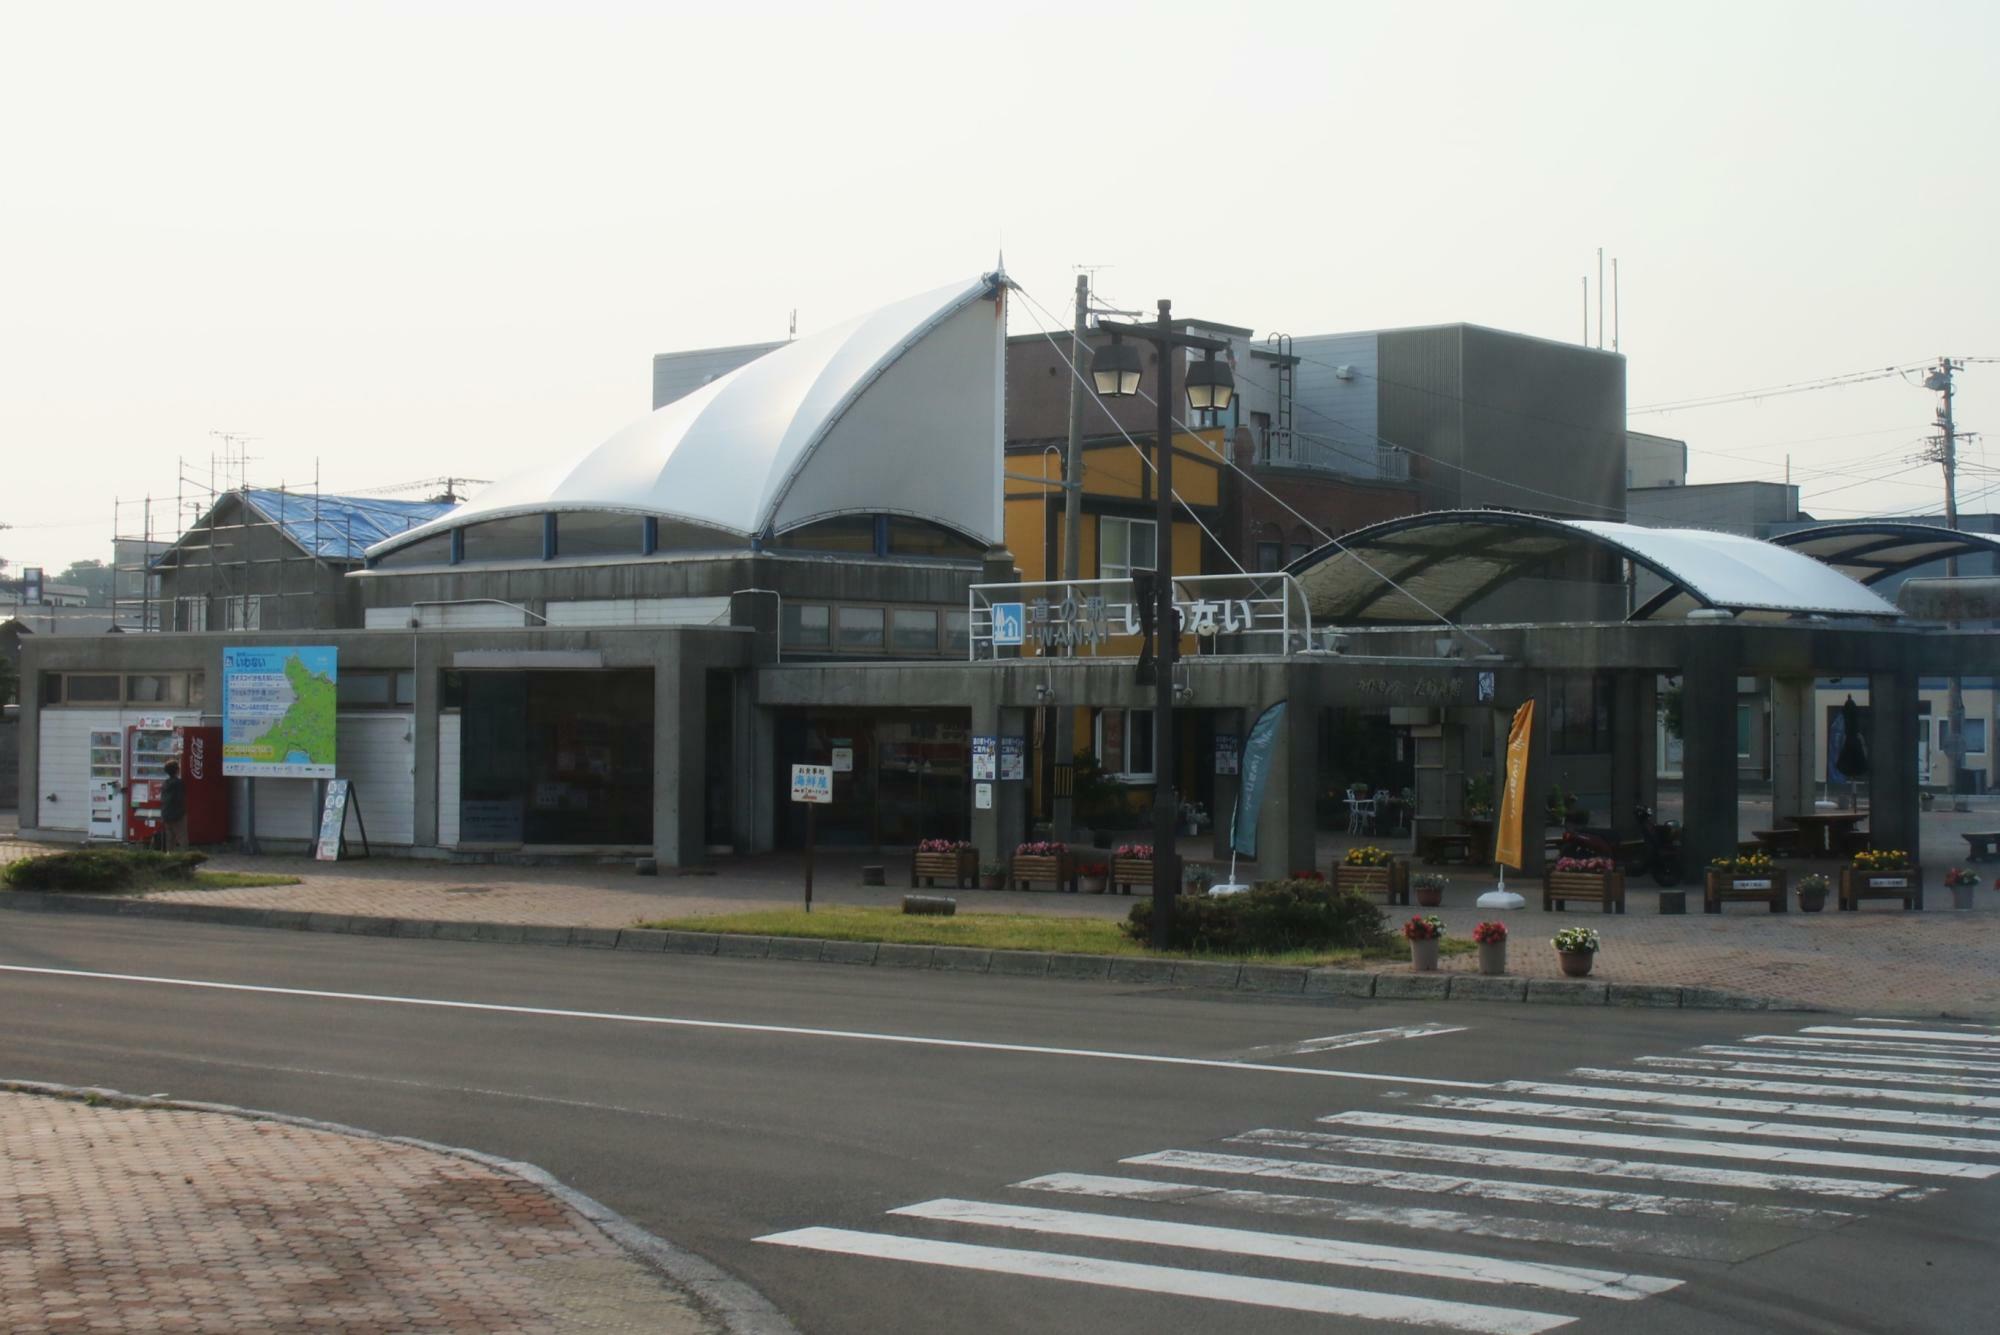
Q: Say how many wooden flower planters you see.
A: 7